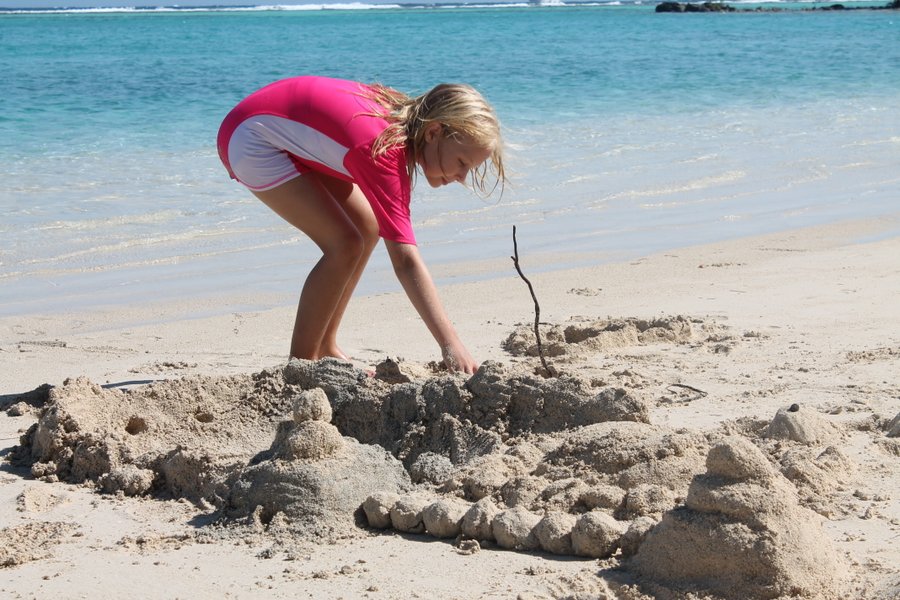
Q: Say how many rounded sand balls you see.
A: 8